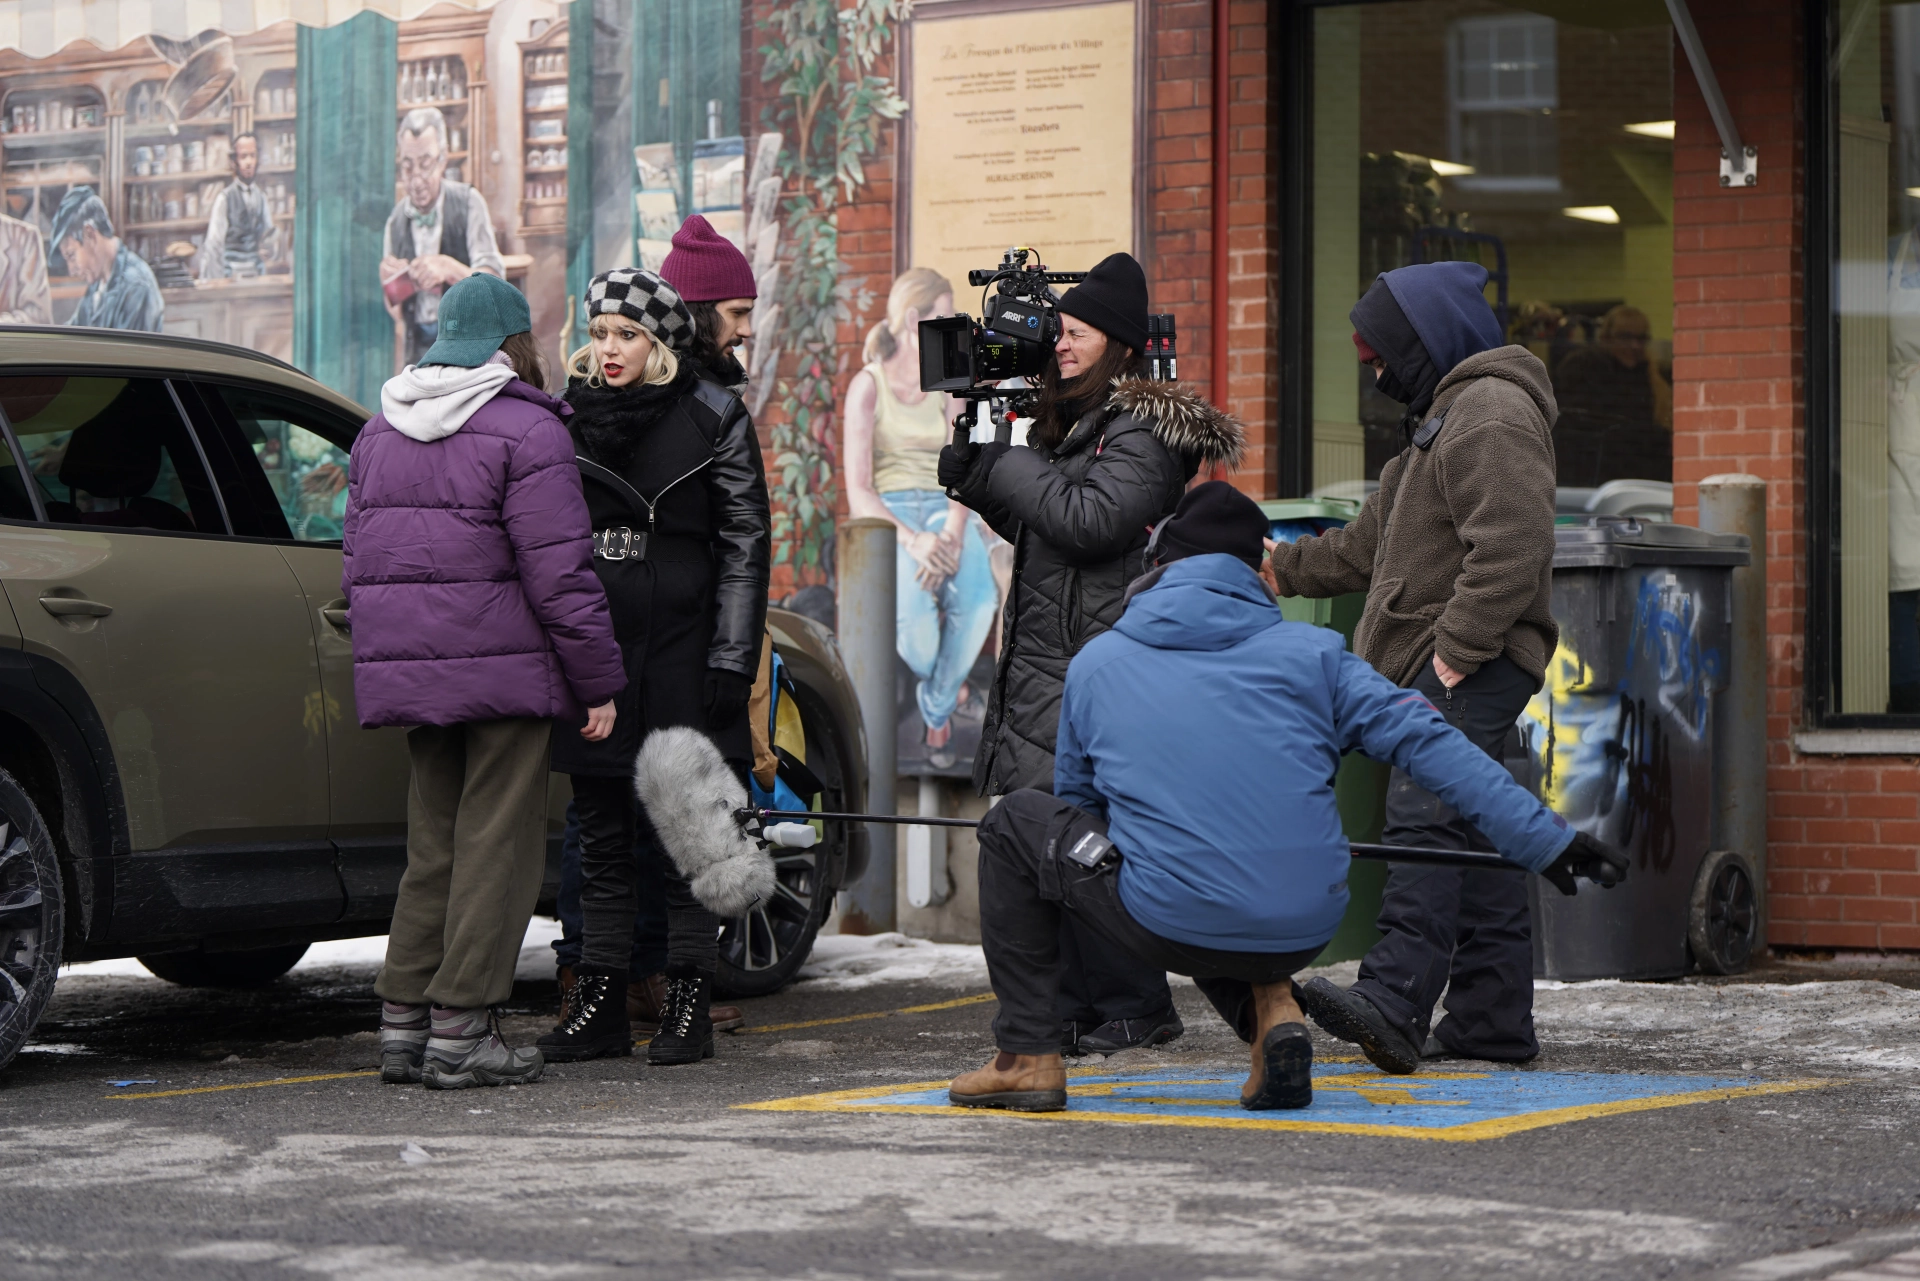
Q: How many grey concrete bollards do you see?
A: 2